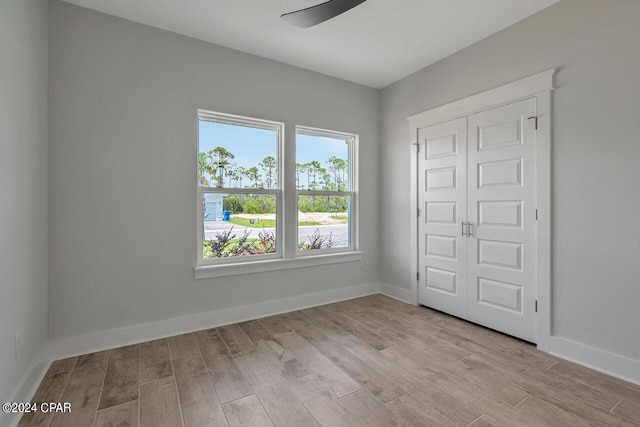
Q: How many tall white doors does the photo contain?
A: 2